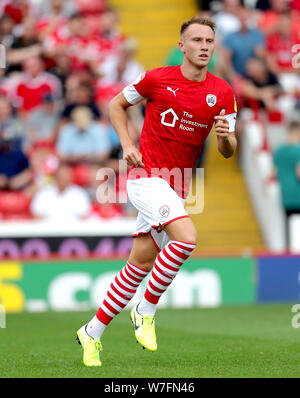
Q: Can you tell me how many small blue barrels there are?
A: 0